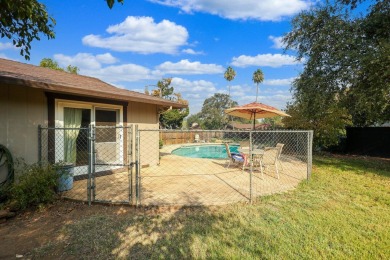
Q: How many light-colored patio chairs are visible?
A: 4